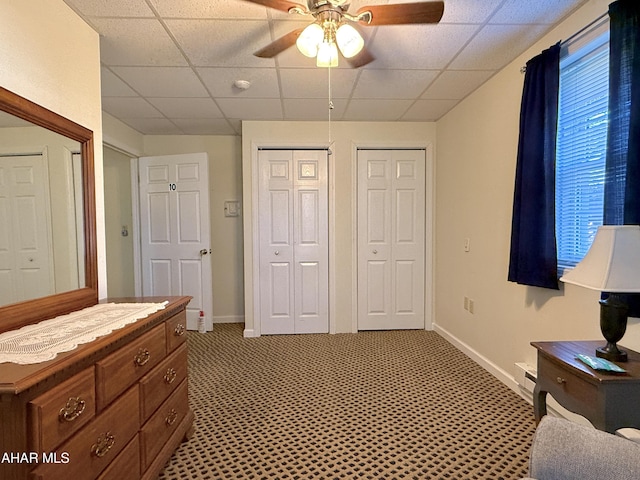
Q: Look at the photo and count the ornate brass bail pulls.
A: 6